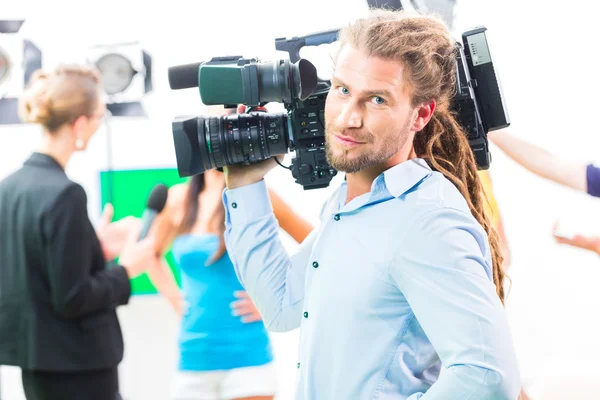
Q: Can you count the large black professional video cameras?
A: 1